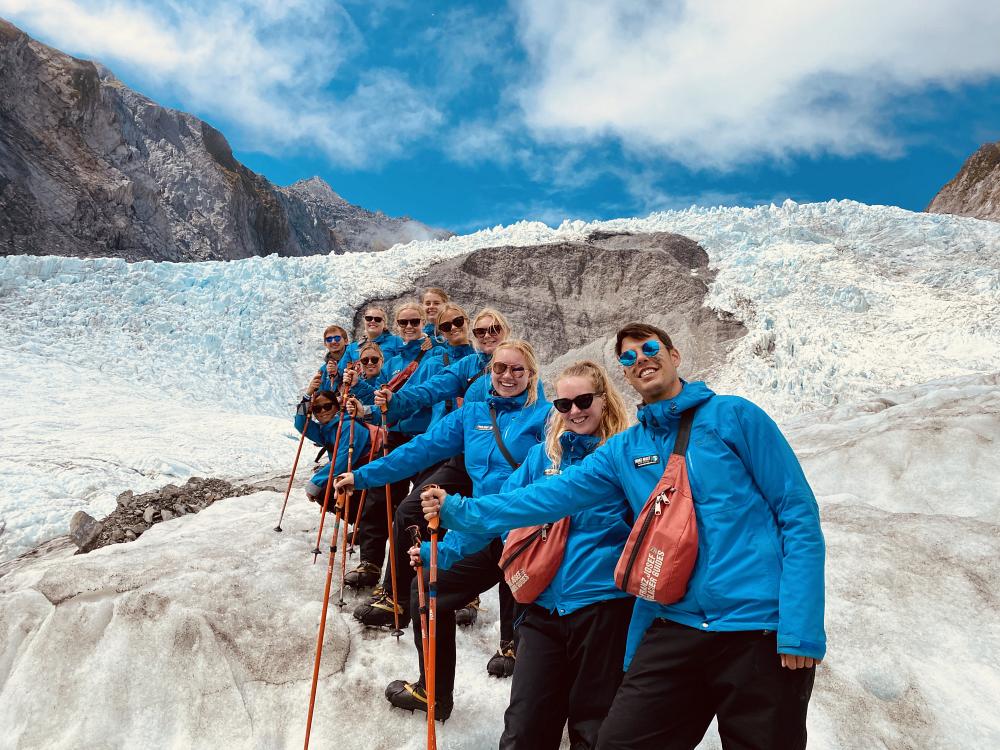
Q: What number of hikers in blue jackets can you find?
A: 11